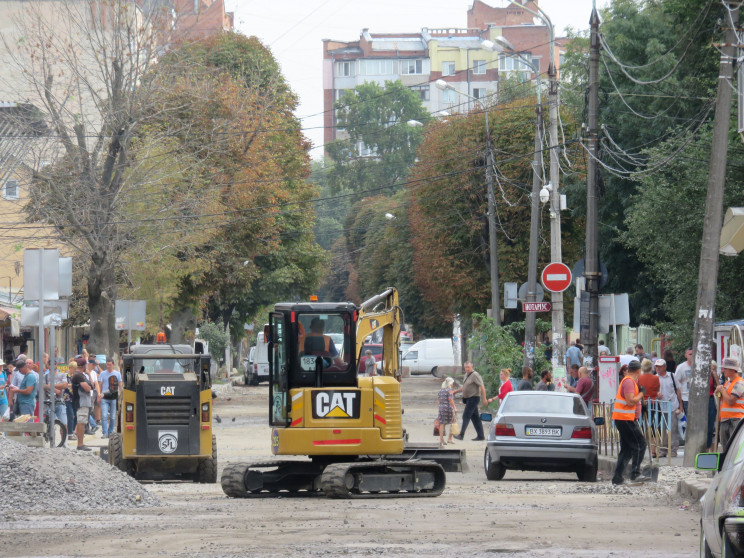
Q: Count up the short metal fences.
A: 1